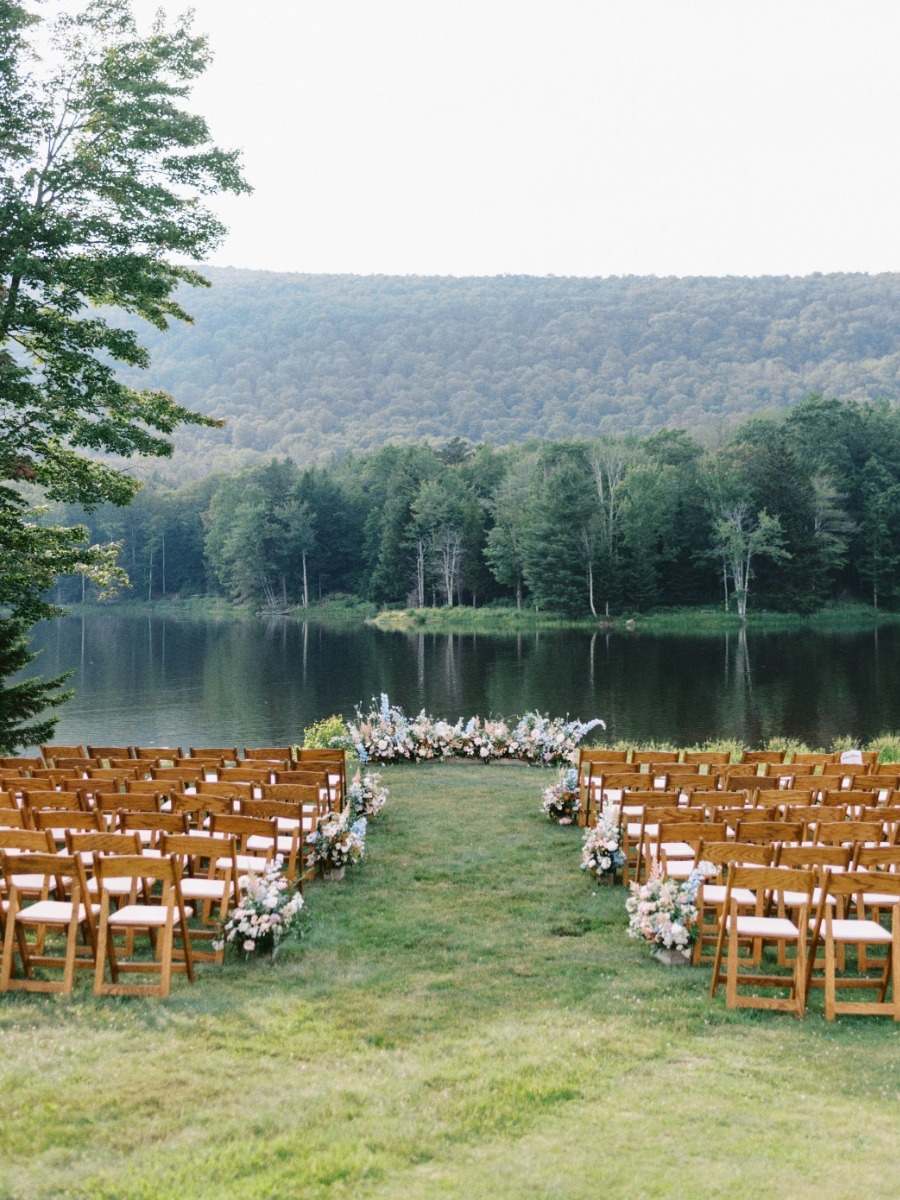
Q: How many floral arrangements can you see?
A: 7